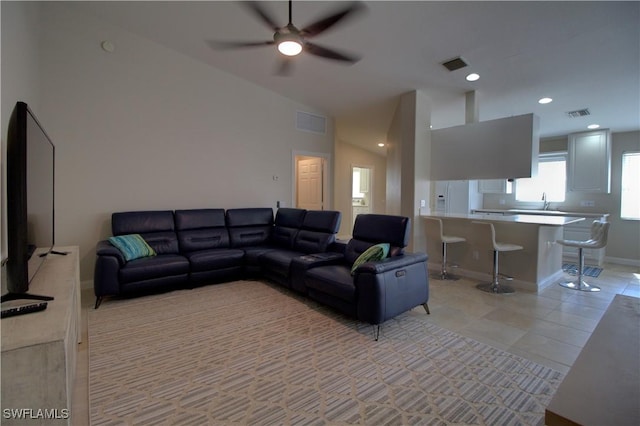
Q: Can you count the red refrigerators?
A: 0